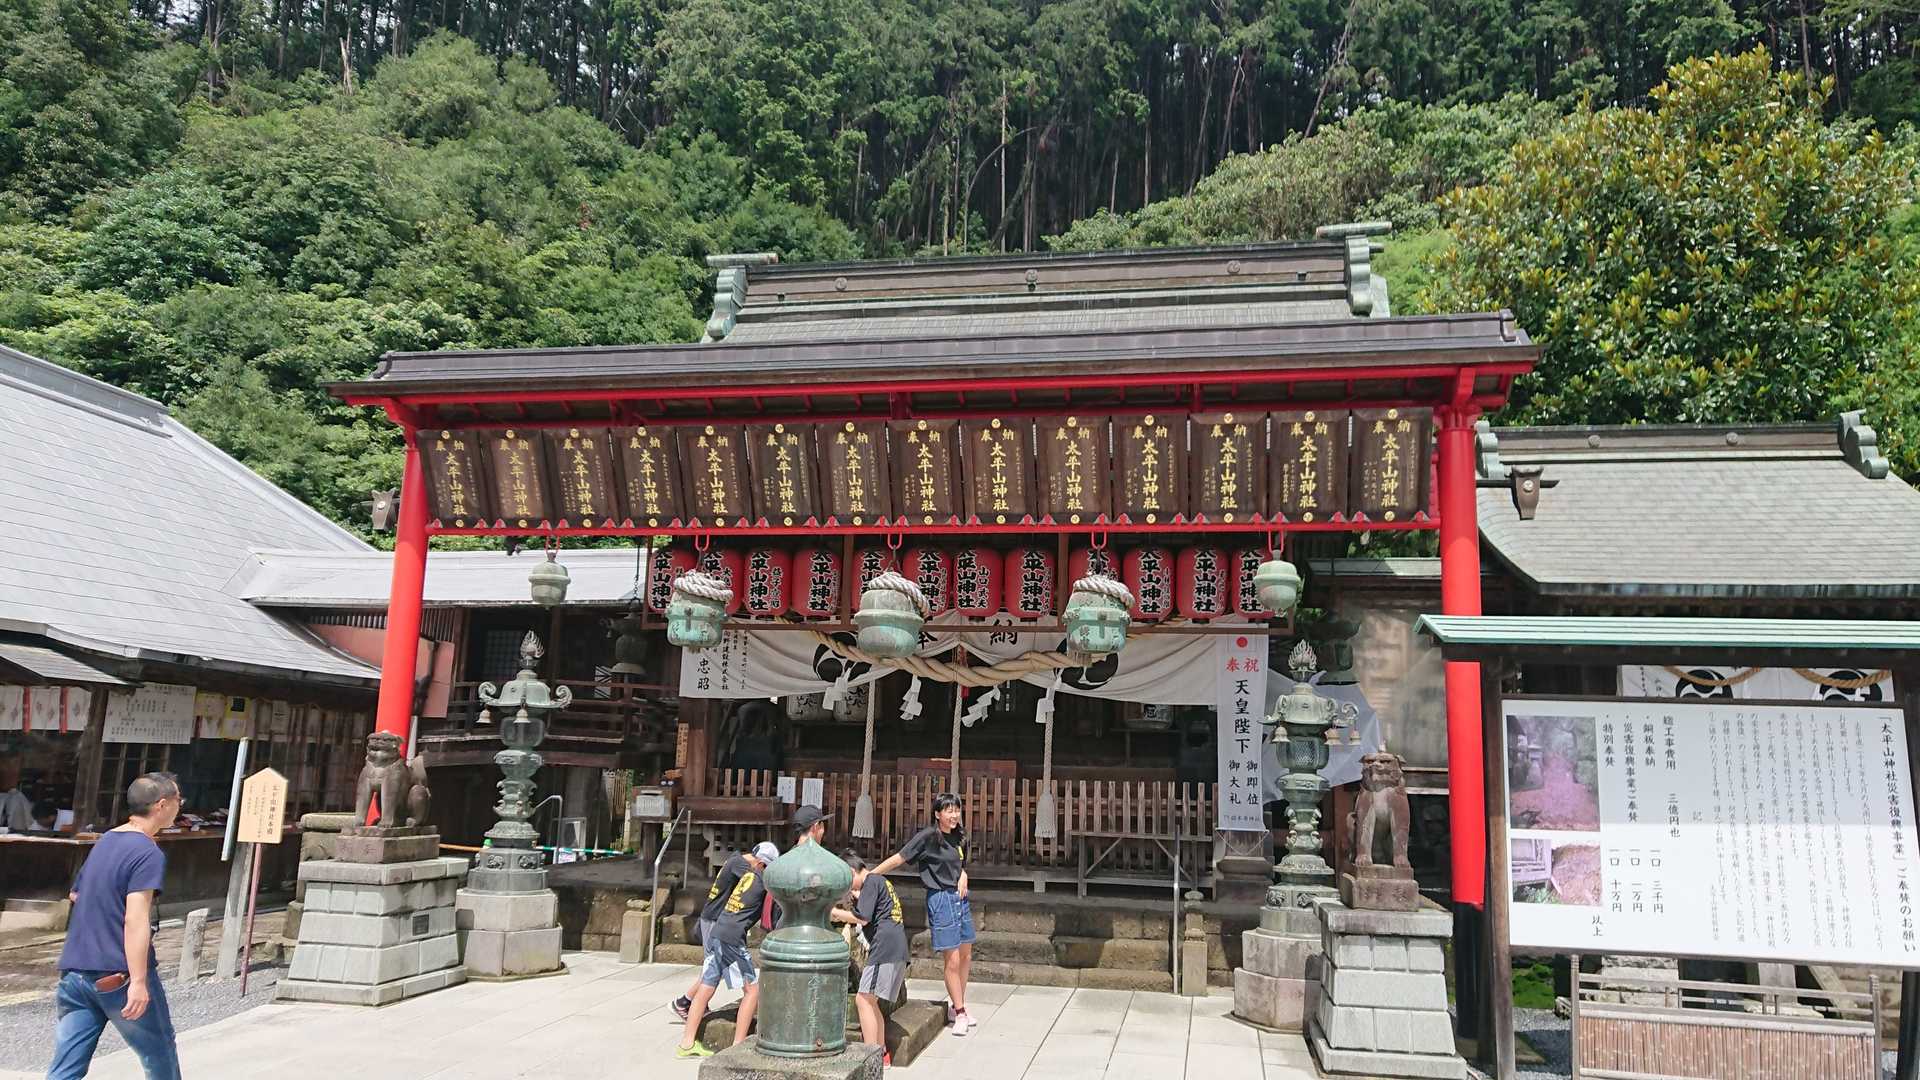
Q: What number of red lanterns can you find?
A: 12